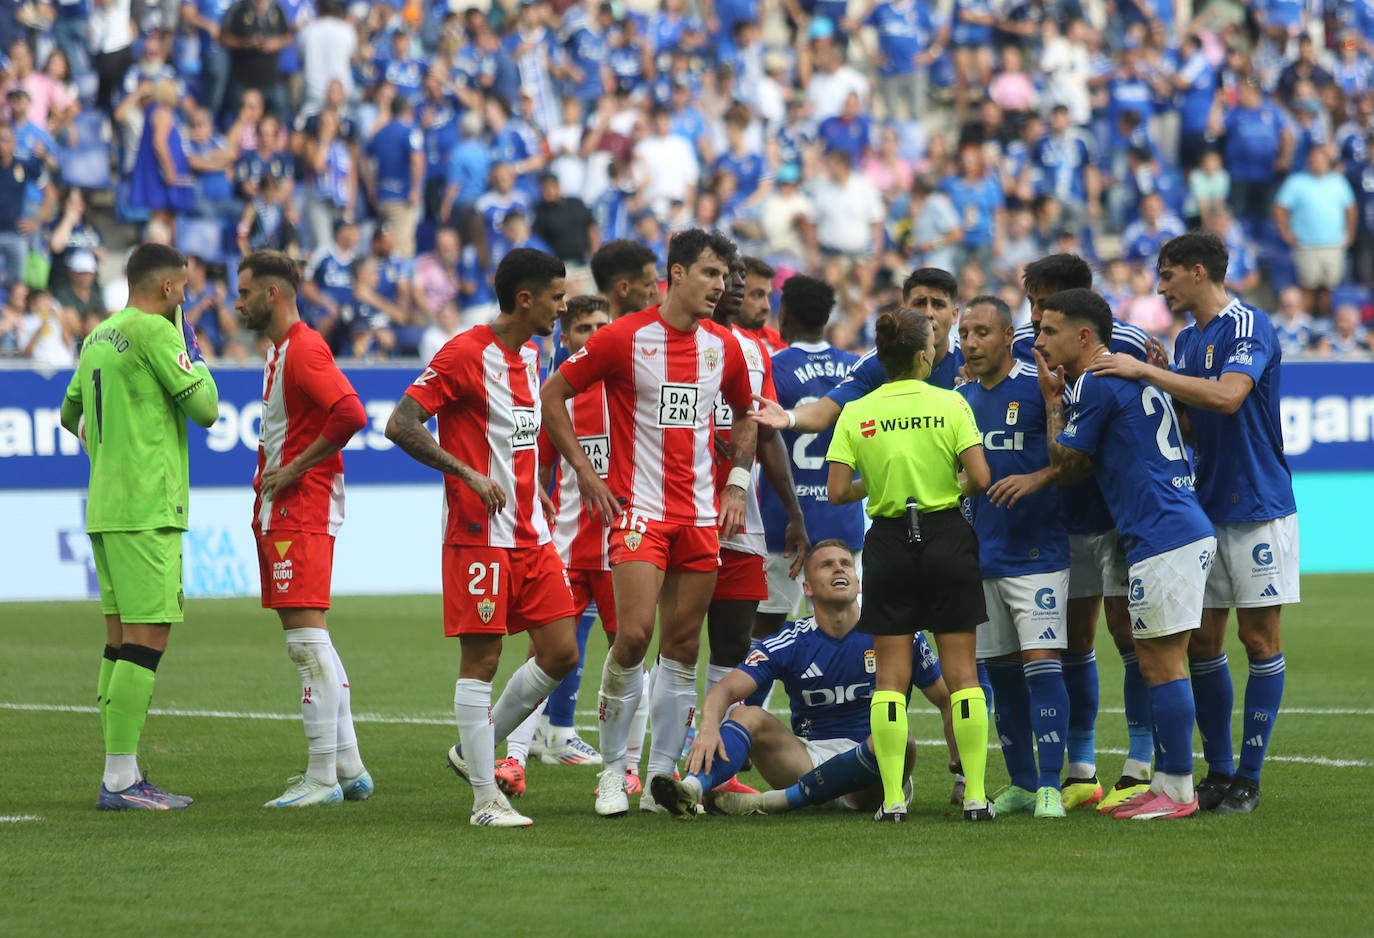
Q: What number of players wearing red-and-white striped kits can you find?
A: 6